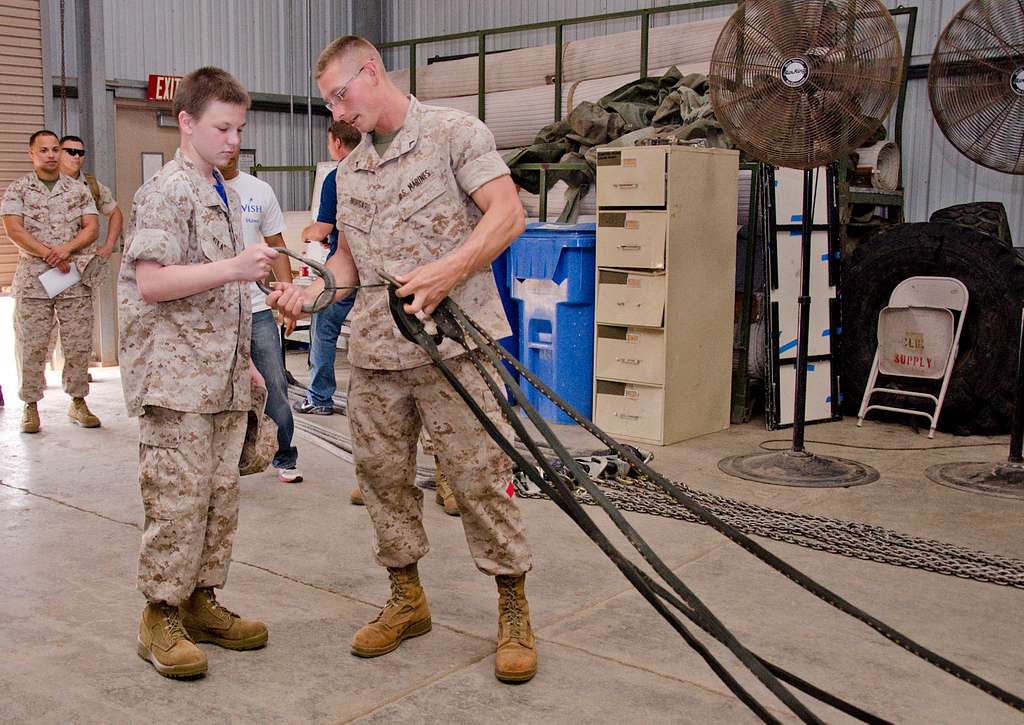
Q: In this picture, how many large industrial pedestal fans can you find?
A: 2